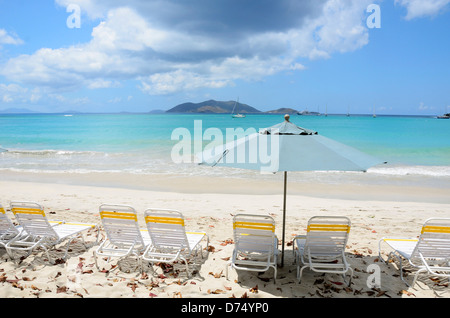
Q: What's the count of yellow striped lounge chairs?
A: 7